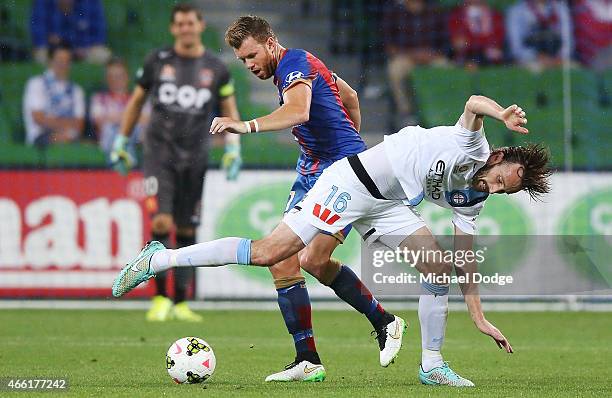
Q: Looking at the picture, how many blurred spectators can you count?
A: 7